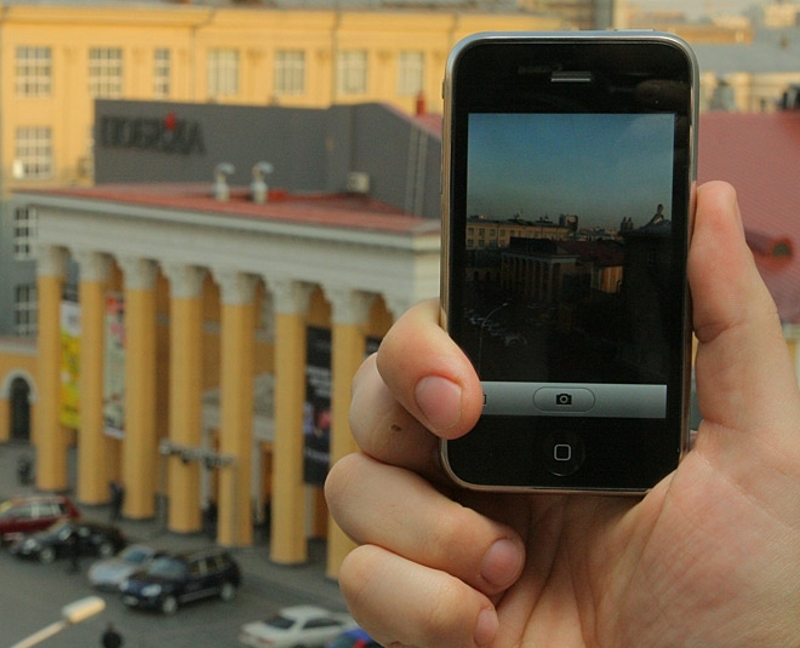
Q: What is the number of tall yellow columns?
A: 7